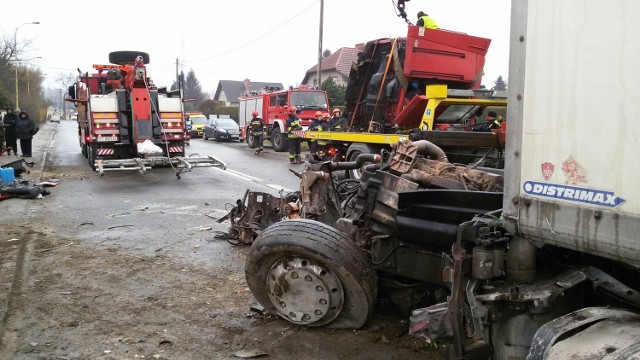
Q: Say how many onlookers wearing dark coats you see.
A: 2